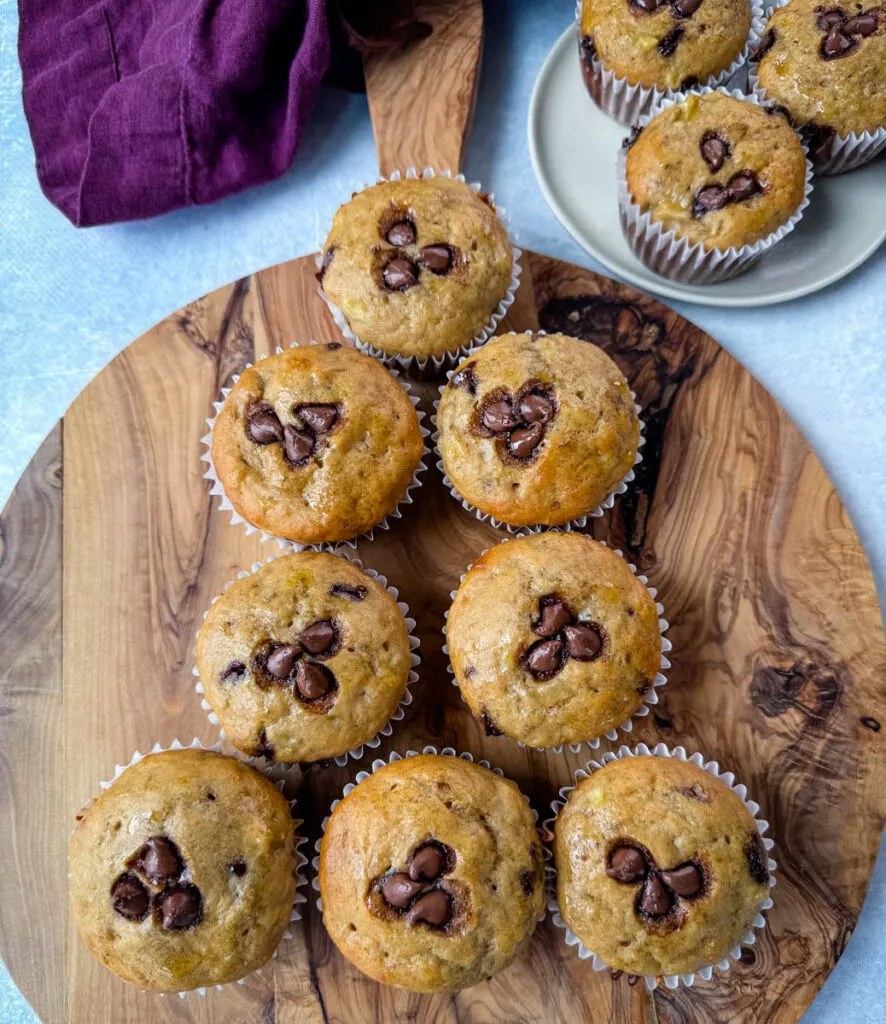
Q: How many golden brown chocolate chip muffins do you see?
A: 11